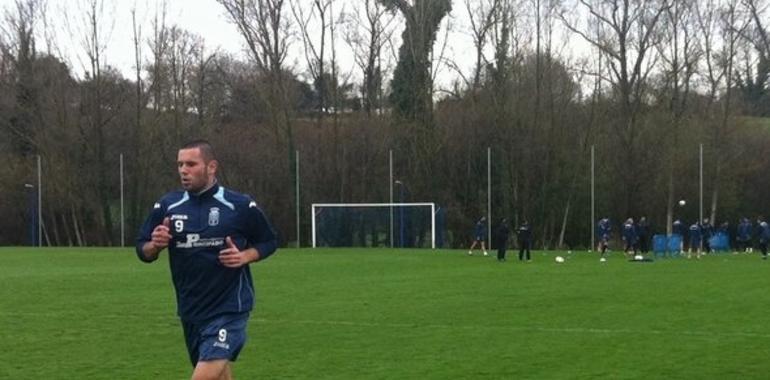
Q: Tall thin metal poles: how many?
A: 7